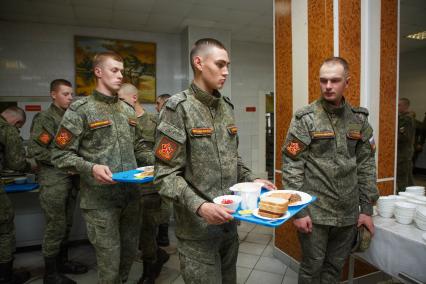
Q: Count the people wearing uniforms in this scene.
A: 8